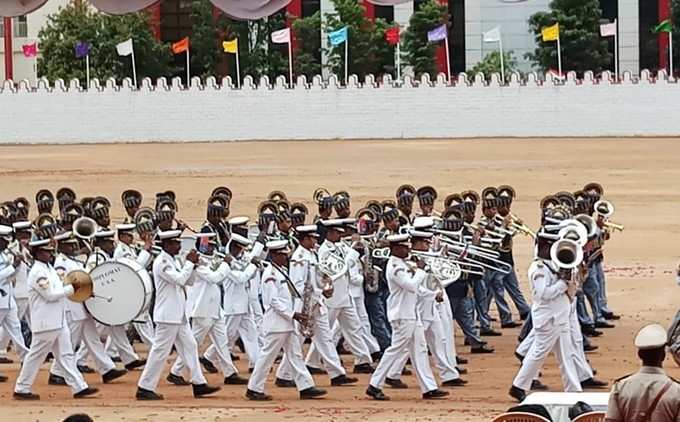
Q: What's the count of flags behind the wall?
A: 13